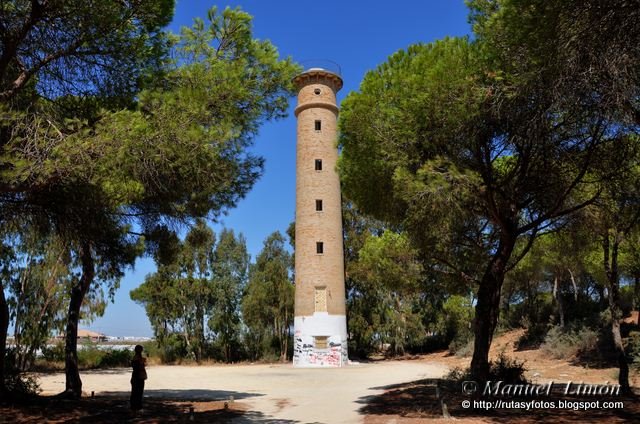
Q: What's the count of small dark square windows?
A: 4